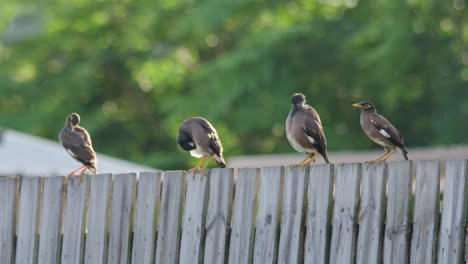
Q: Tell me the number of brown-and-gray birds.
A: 4